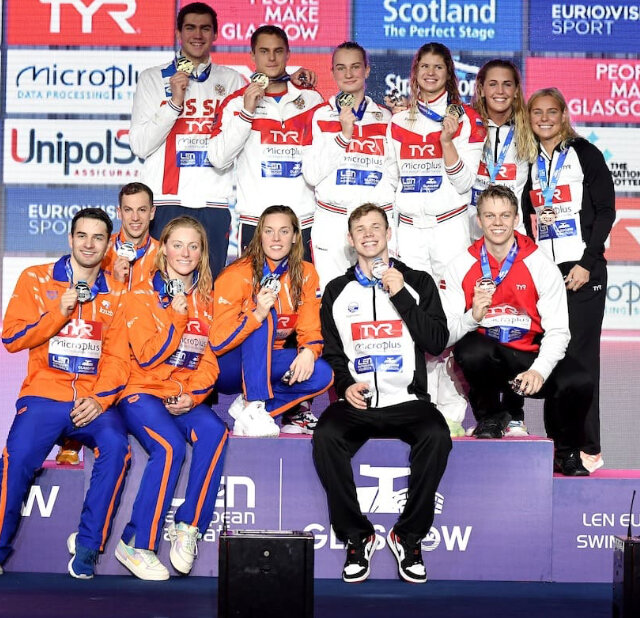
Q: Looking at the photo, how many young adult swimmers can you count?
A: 12